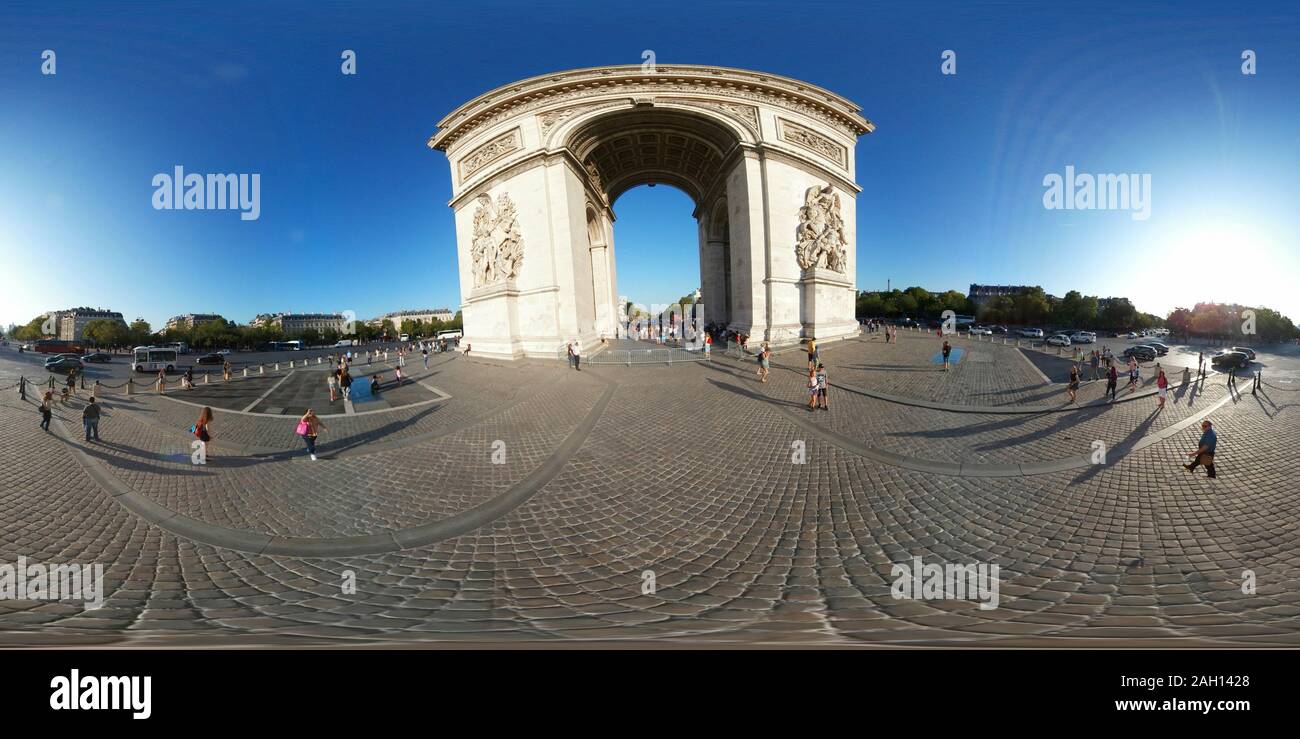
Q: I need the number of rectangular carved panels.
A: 2